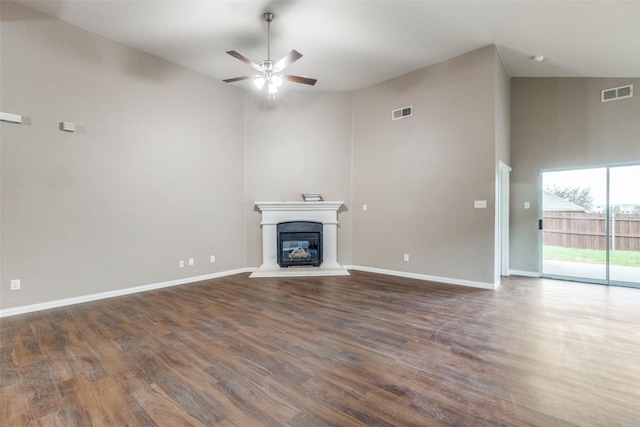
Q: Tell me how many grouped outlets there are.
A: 3